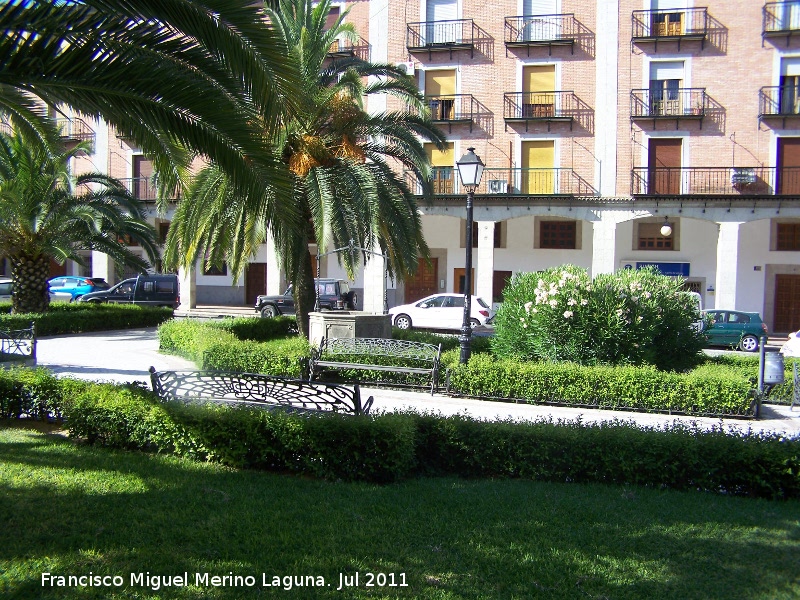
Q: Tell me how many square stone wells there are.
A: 1